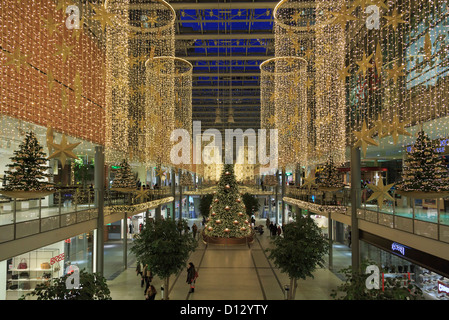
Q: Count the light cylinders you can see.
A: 4